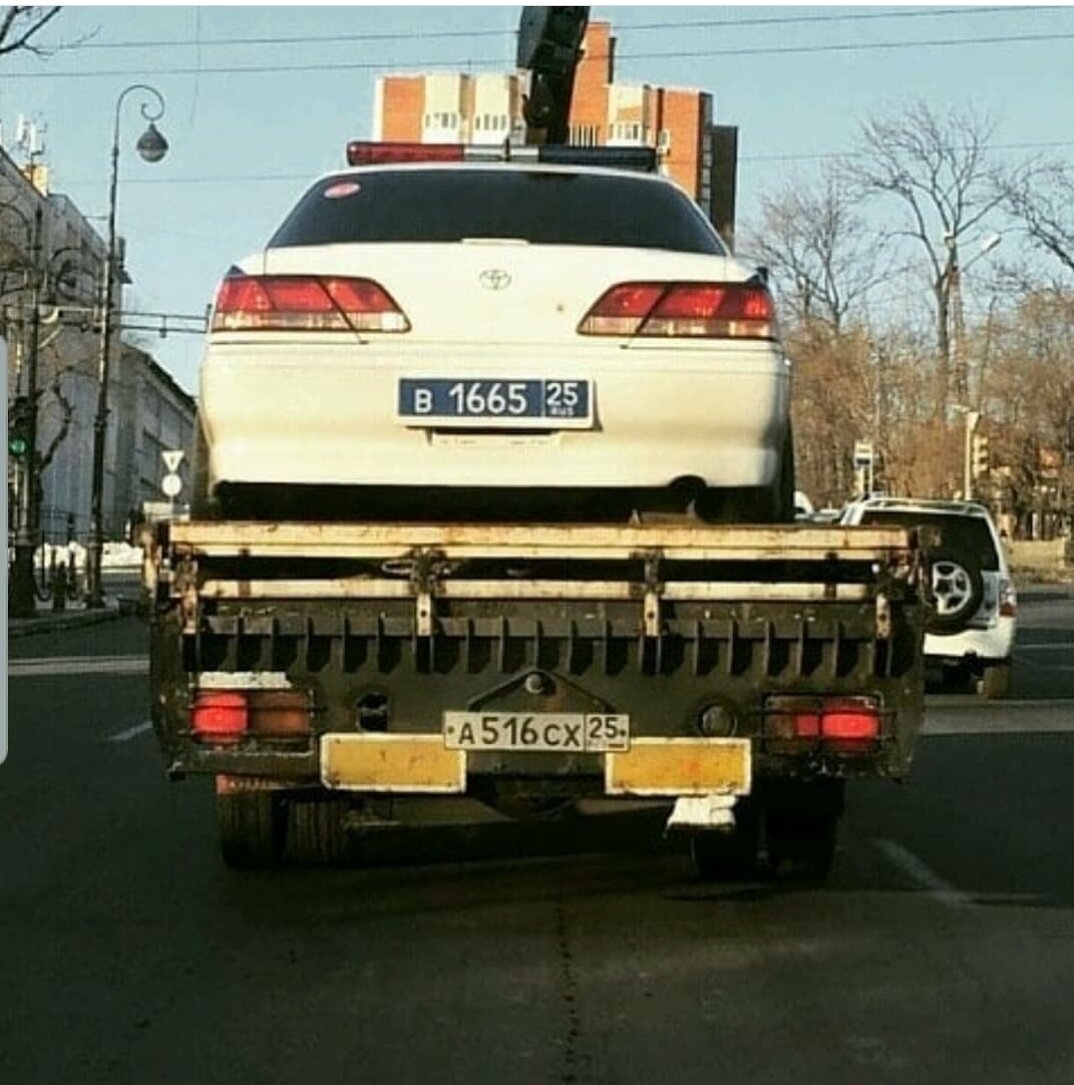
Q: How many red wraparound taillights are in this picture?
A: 2